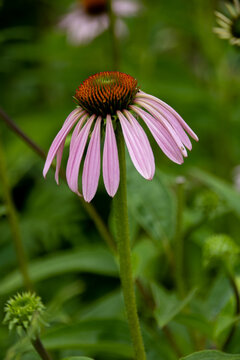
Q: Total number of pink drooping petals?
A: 12